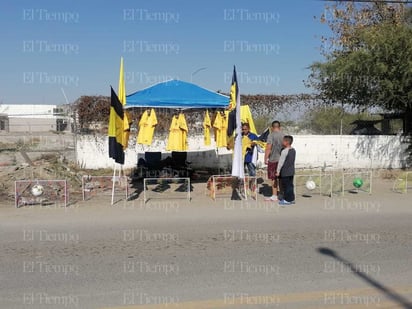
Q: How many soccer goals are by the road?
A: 7